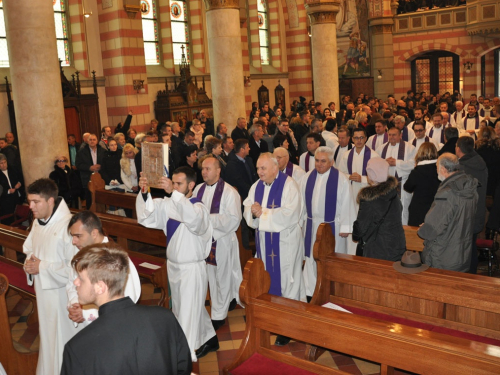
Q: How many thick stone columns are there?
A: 3